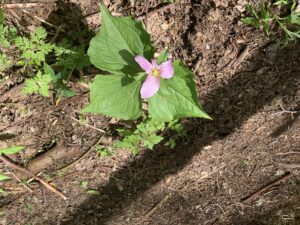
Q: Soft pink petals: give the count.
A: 3